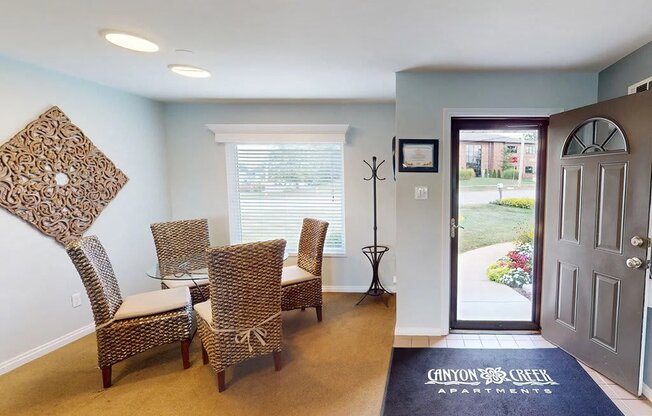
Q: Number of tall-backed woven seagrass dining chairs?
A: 4